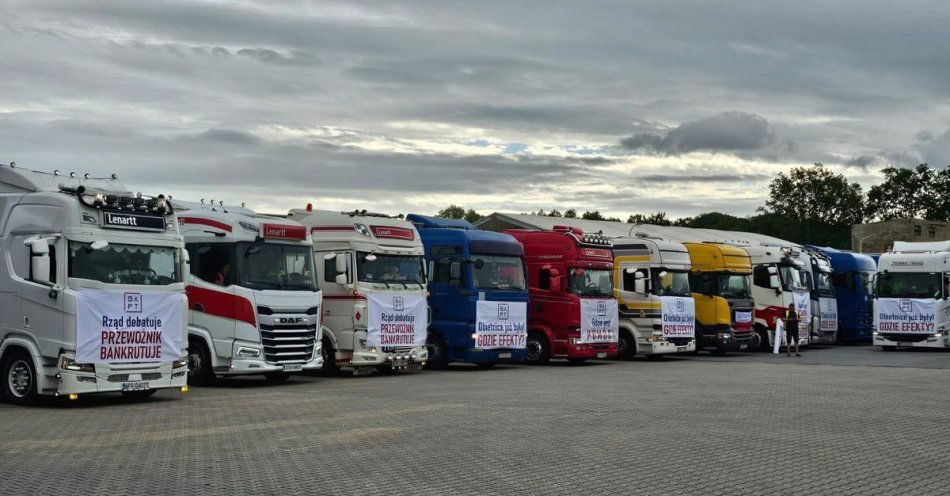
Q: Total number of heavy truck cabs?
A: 11